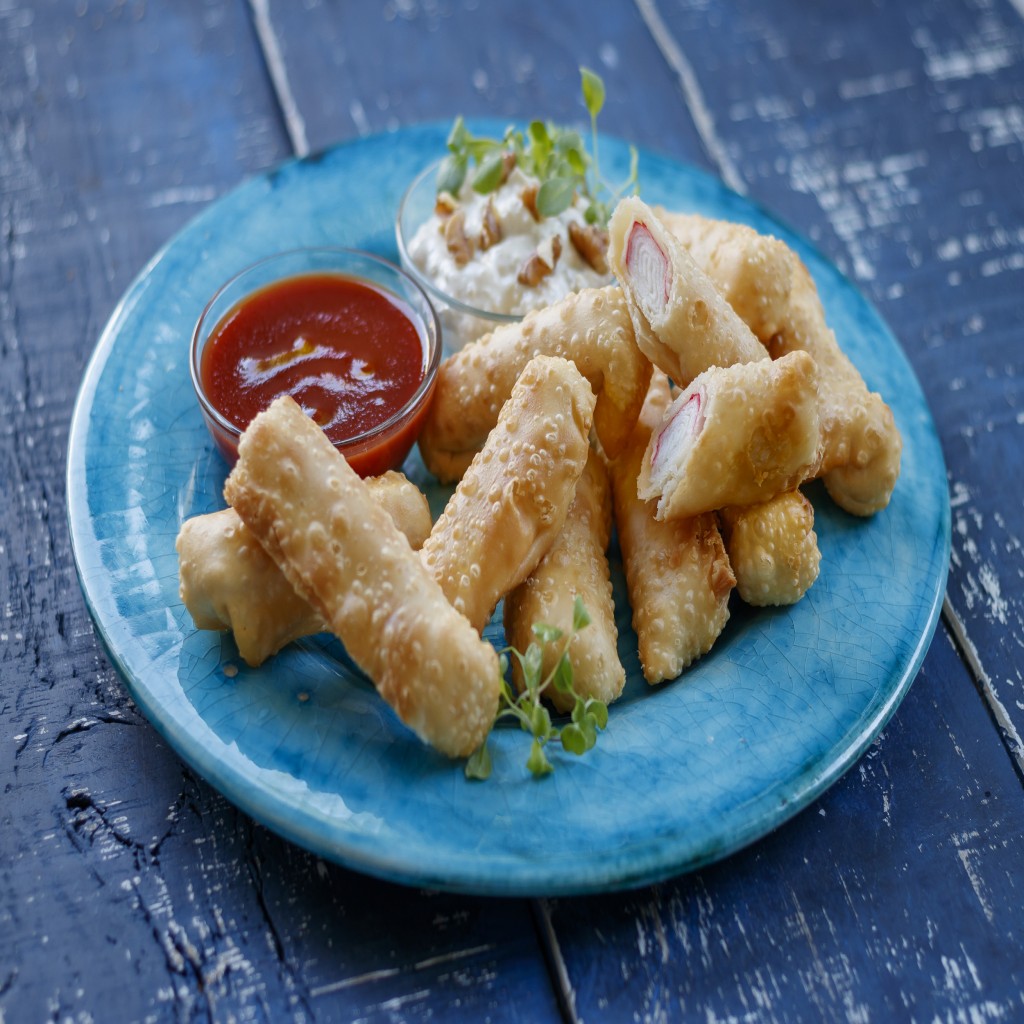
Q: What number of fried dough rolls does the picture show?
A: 11